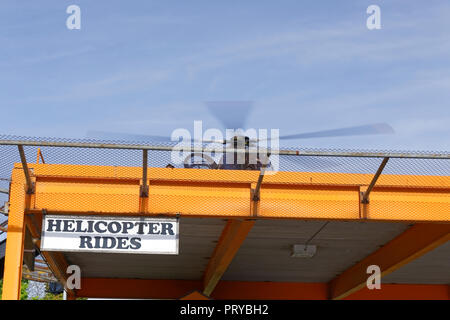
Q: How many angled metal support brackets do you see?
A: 4